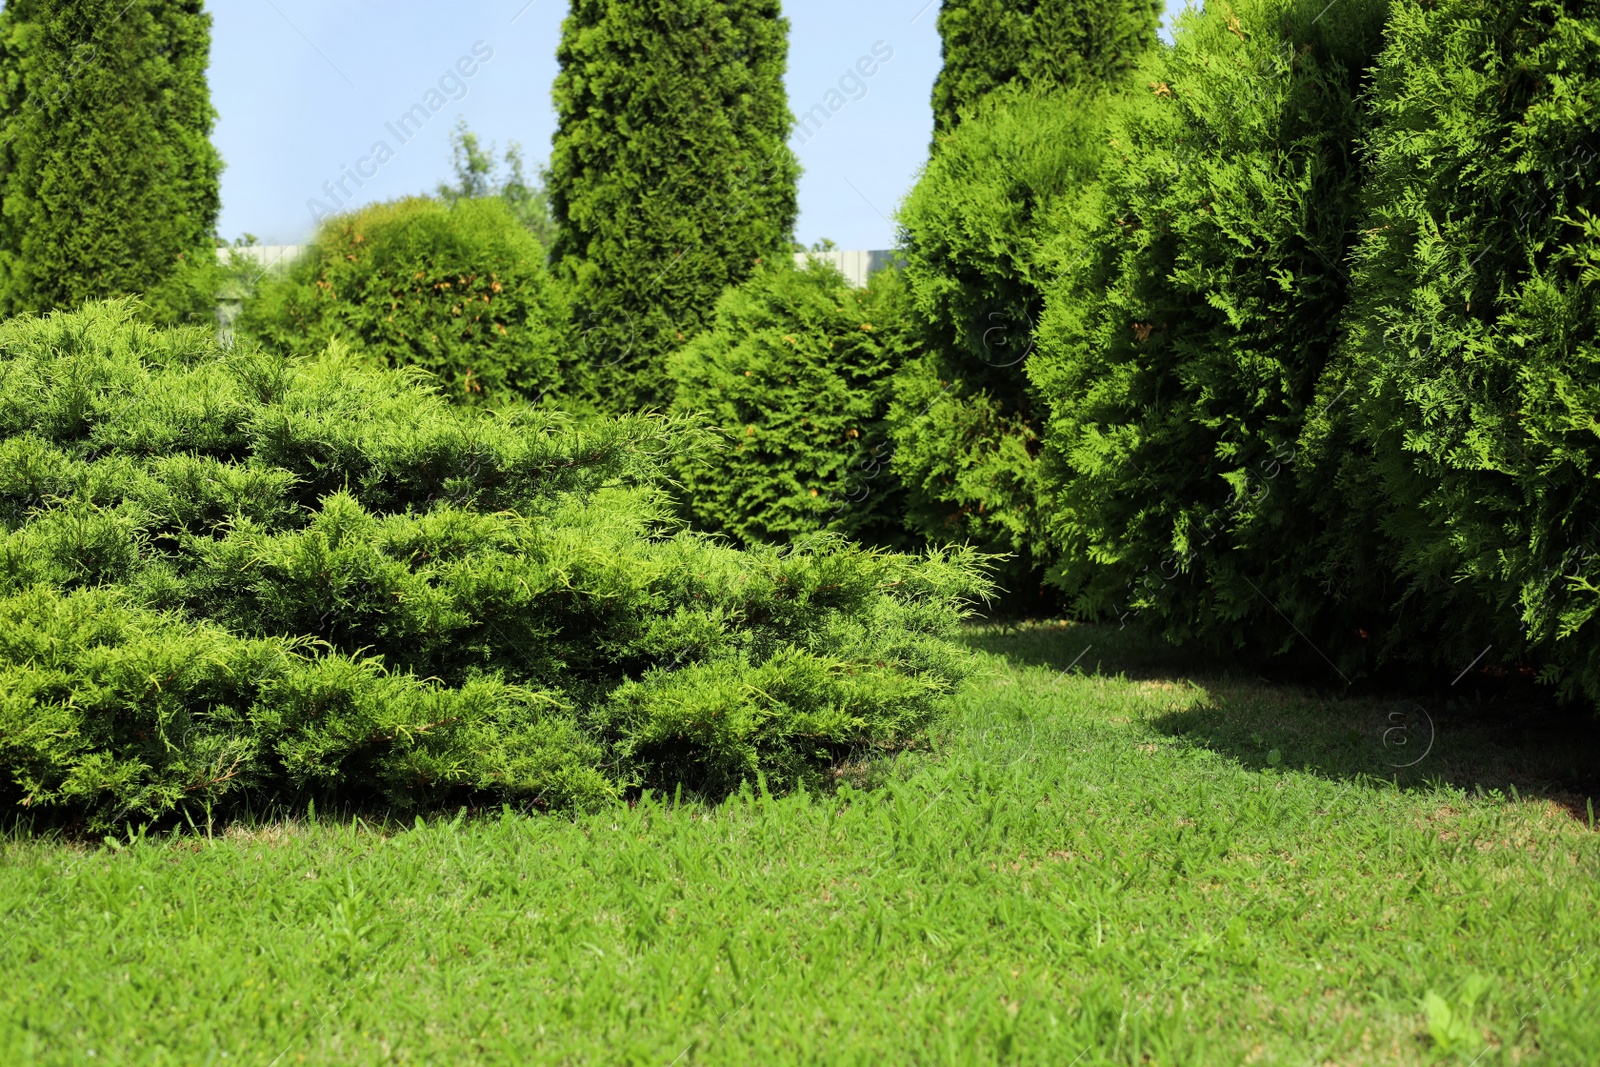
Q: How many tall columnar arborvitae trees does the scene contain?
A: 3